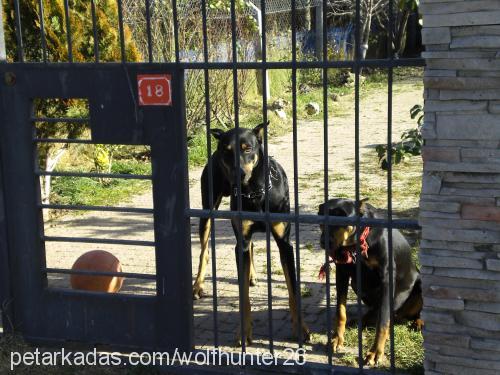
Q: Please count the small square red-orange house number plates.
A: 1